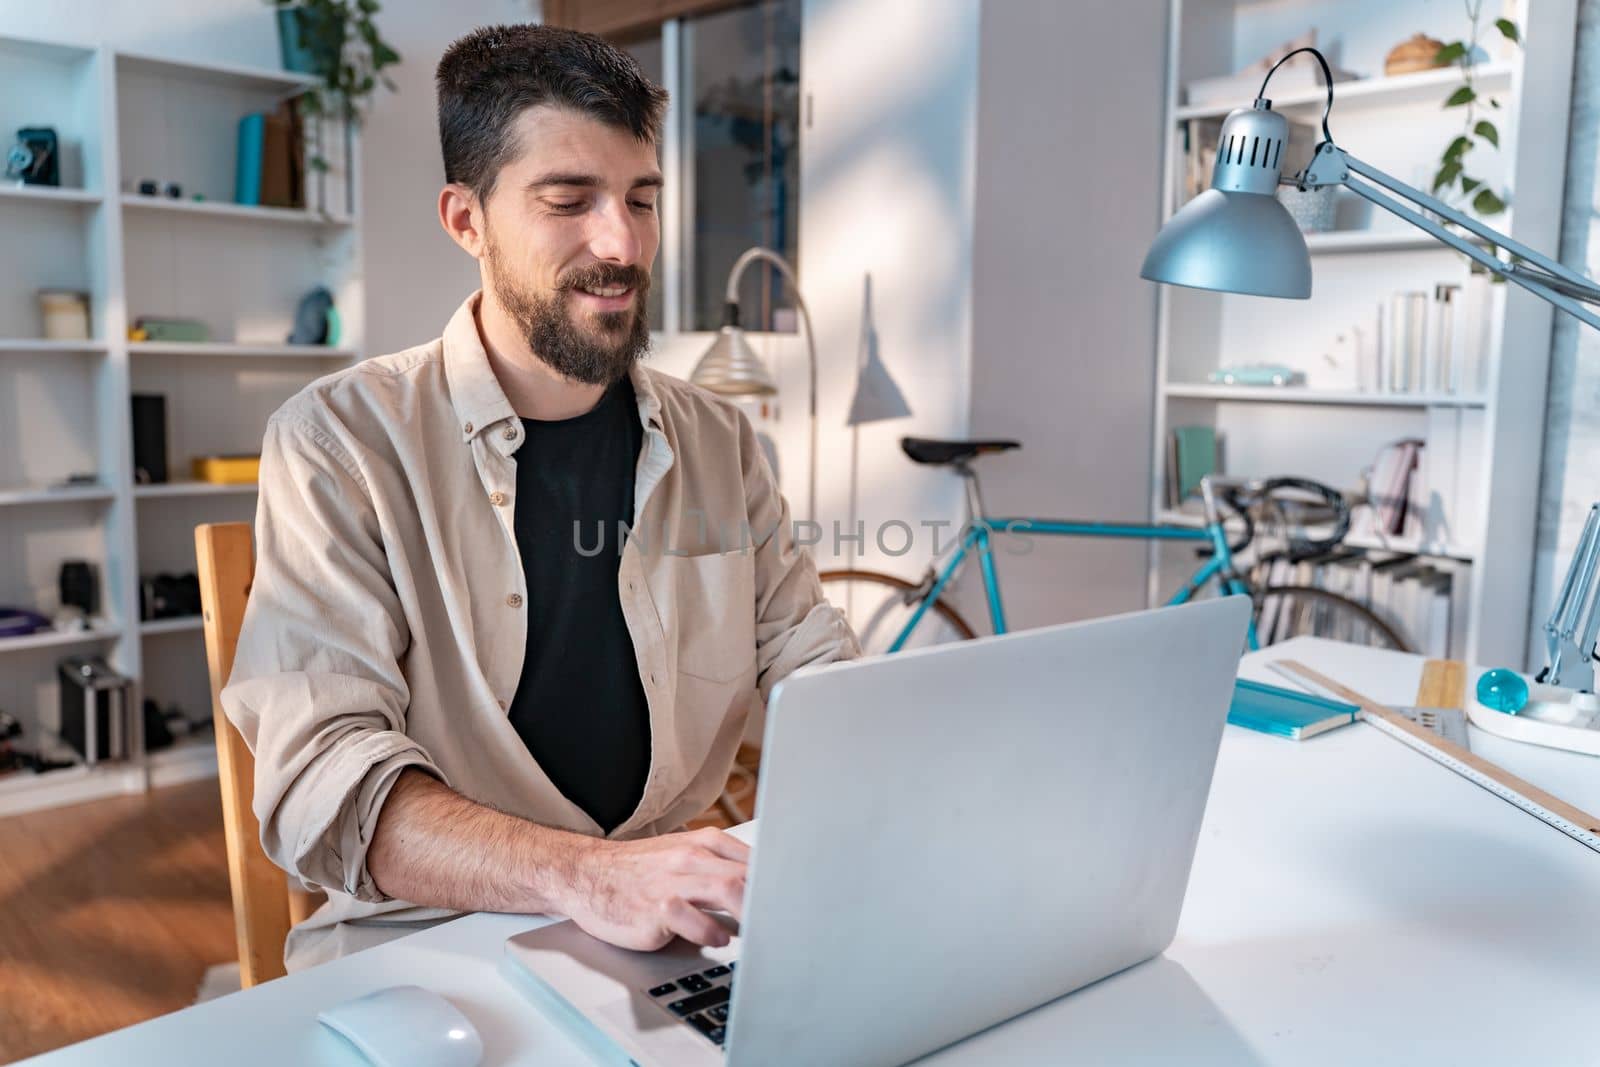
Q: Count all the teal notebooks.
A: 1